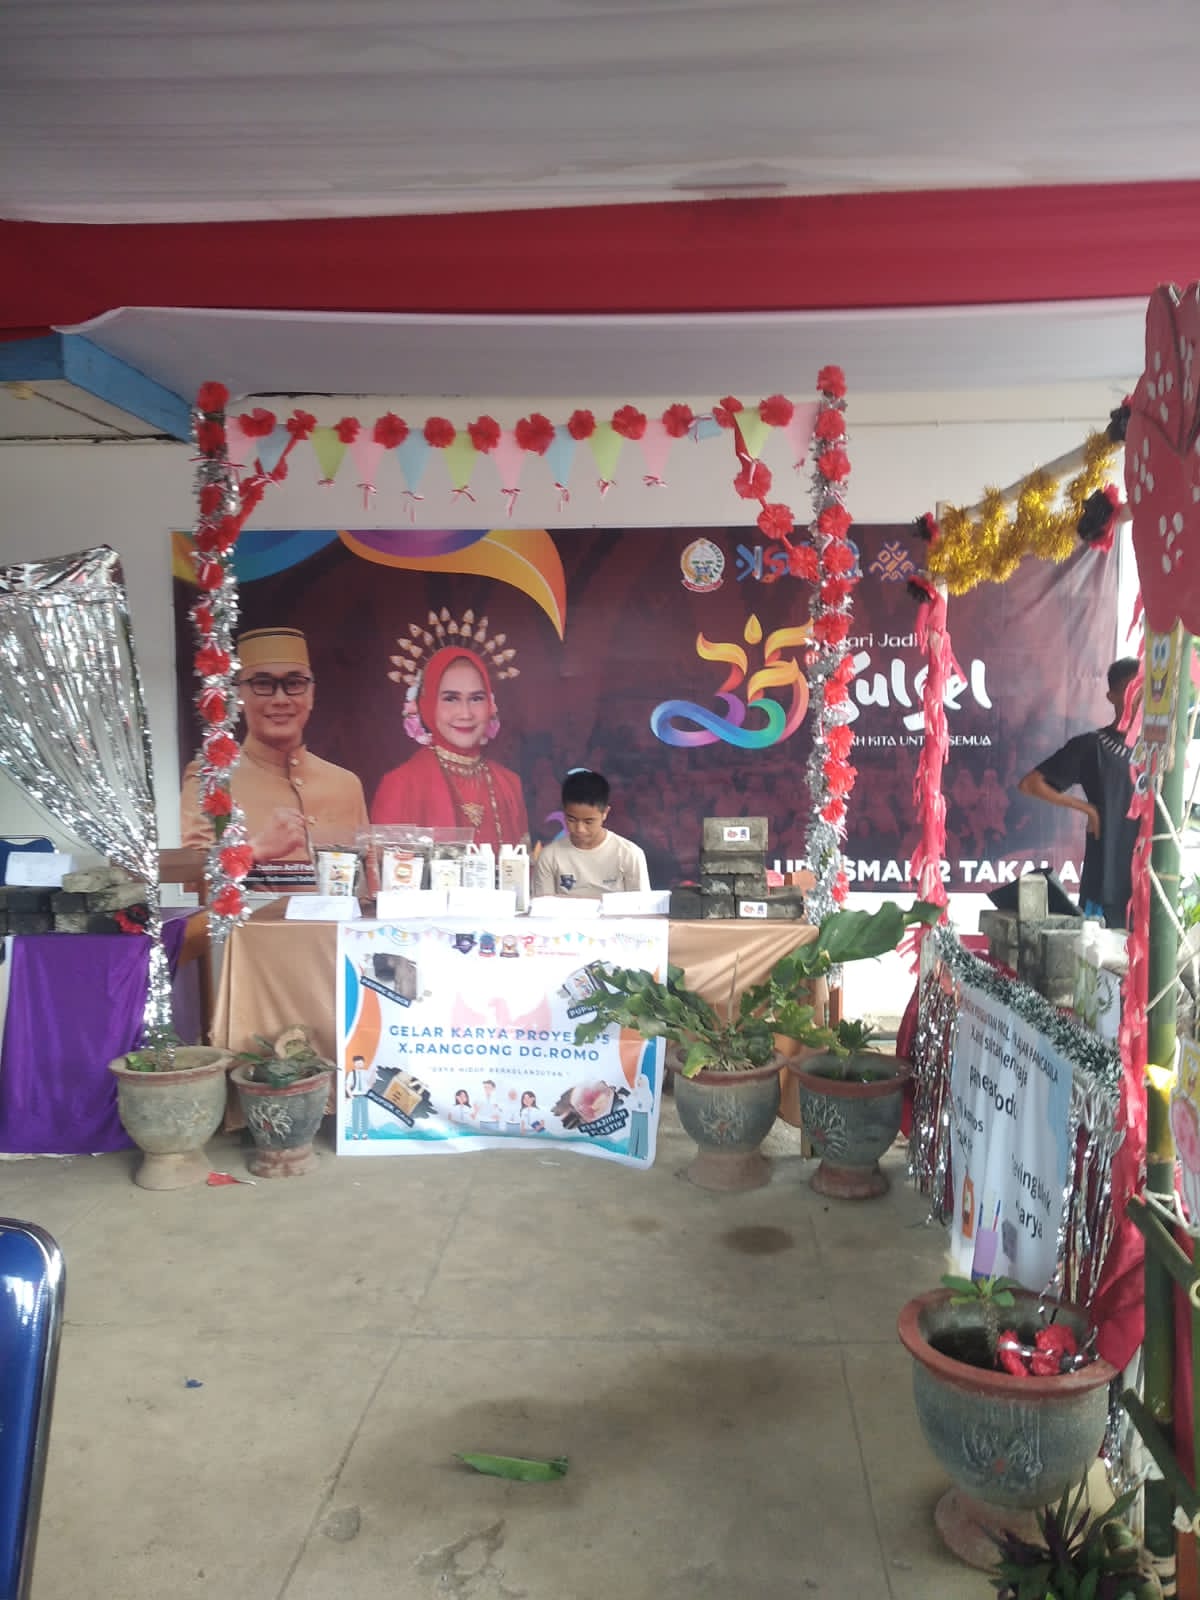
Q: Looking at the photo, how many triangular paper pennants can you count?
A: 13